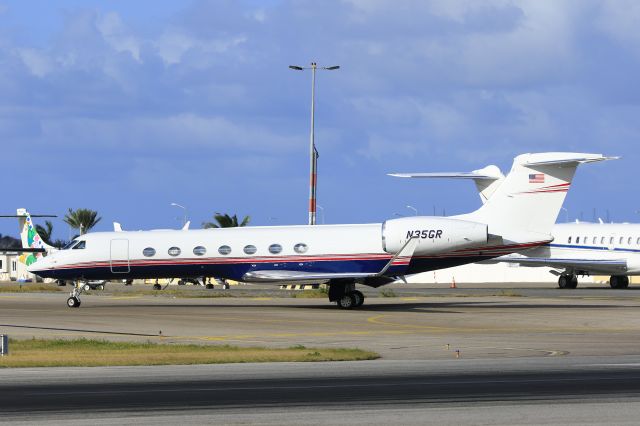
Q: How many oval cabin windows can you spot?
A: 7